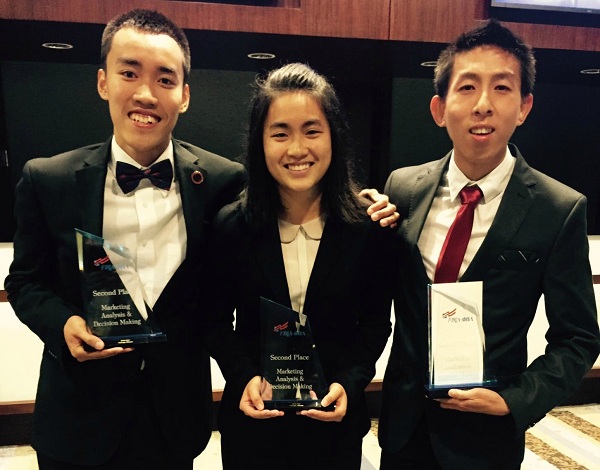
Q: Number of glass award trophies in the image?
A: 3